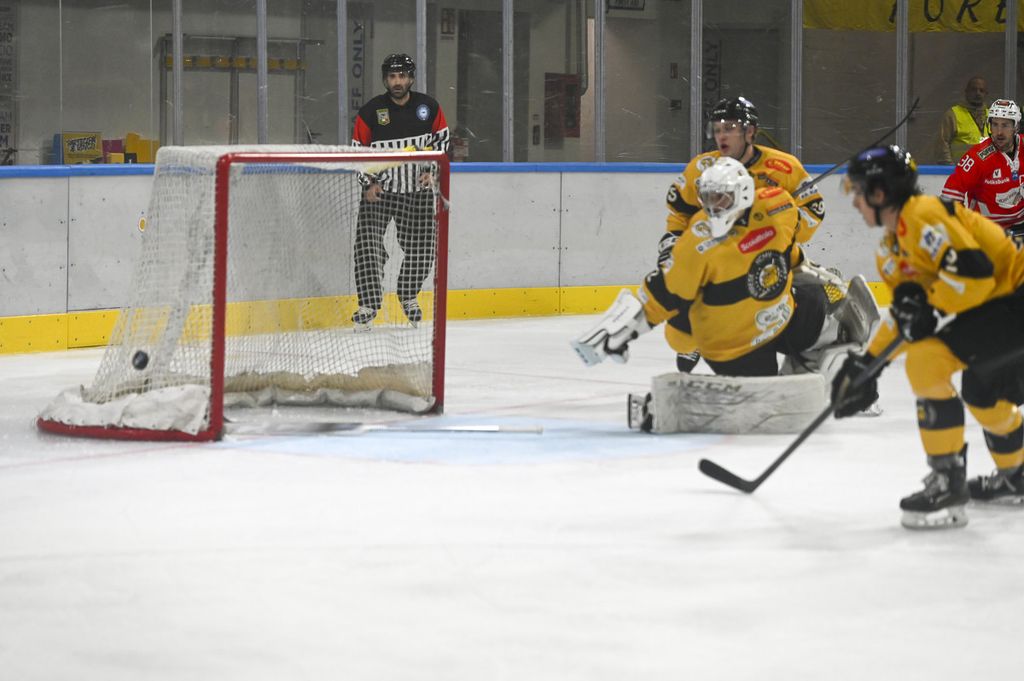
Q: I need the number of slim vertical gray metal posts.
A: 10